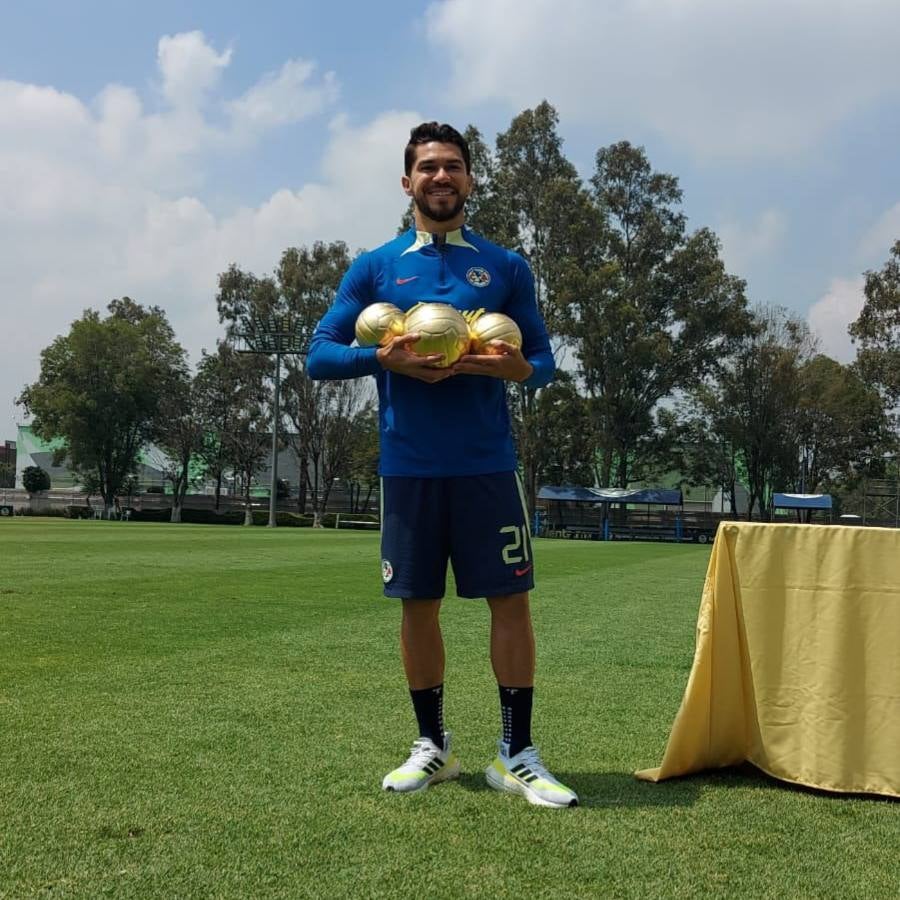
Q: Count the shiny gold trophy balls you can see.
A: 3